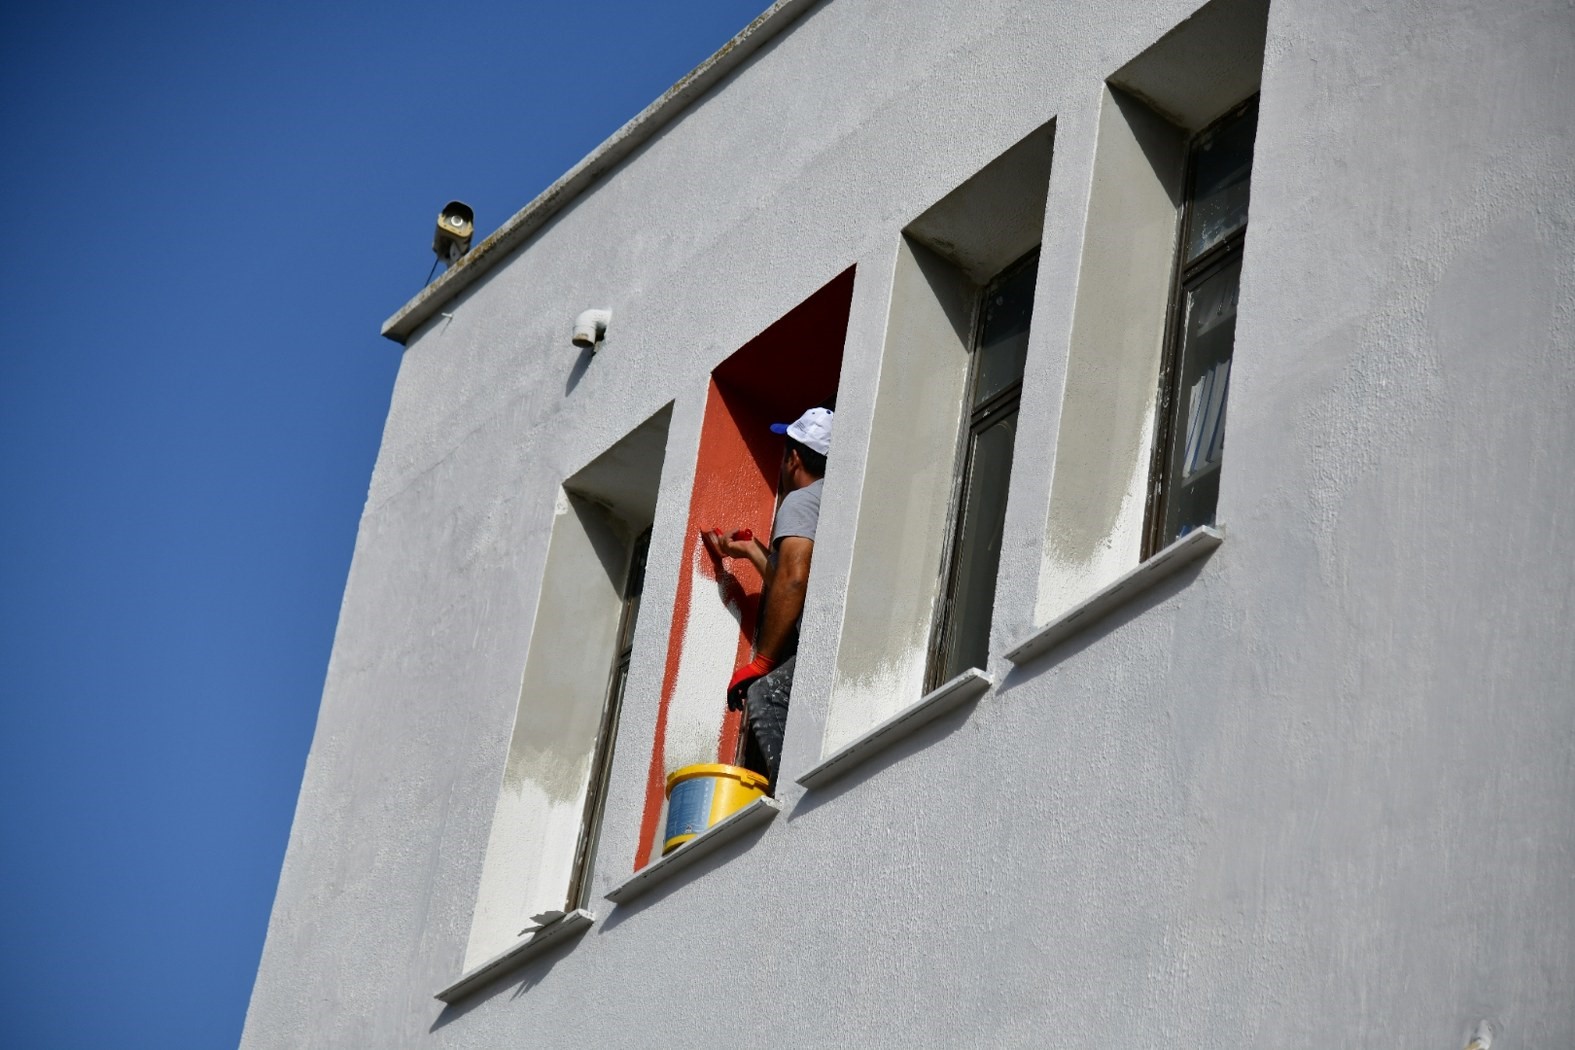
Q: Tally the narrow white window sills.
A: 4